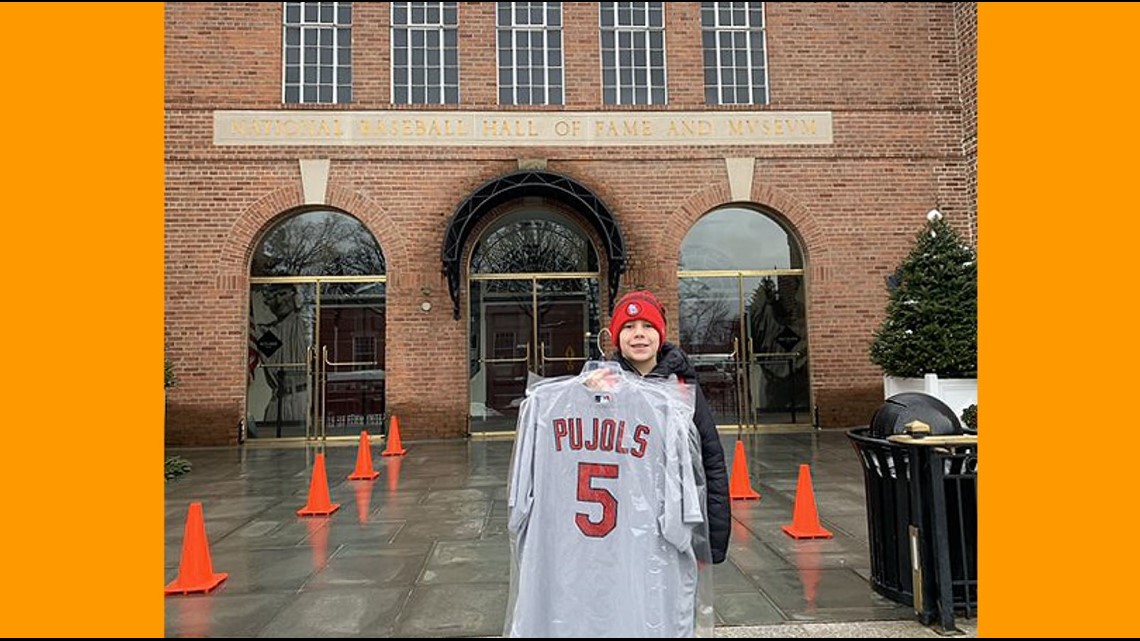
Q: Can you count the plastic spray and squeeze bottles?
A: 0